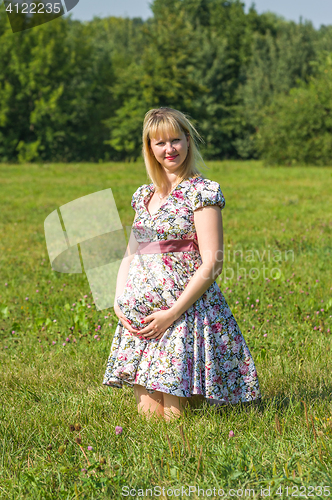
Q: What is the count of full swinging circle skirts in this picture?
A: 1